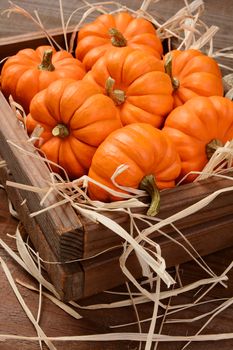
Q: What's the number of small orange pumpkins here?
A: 7